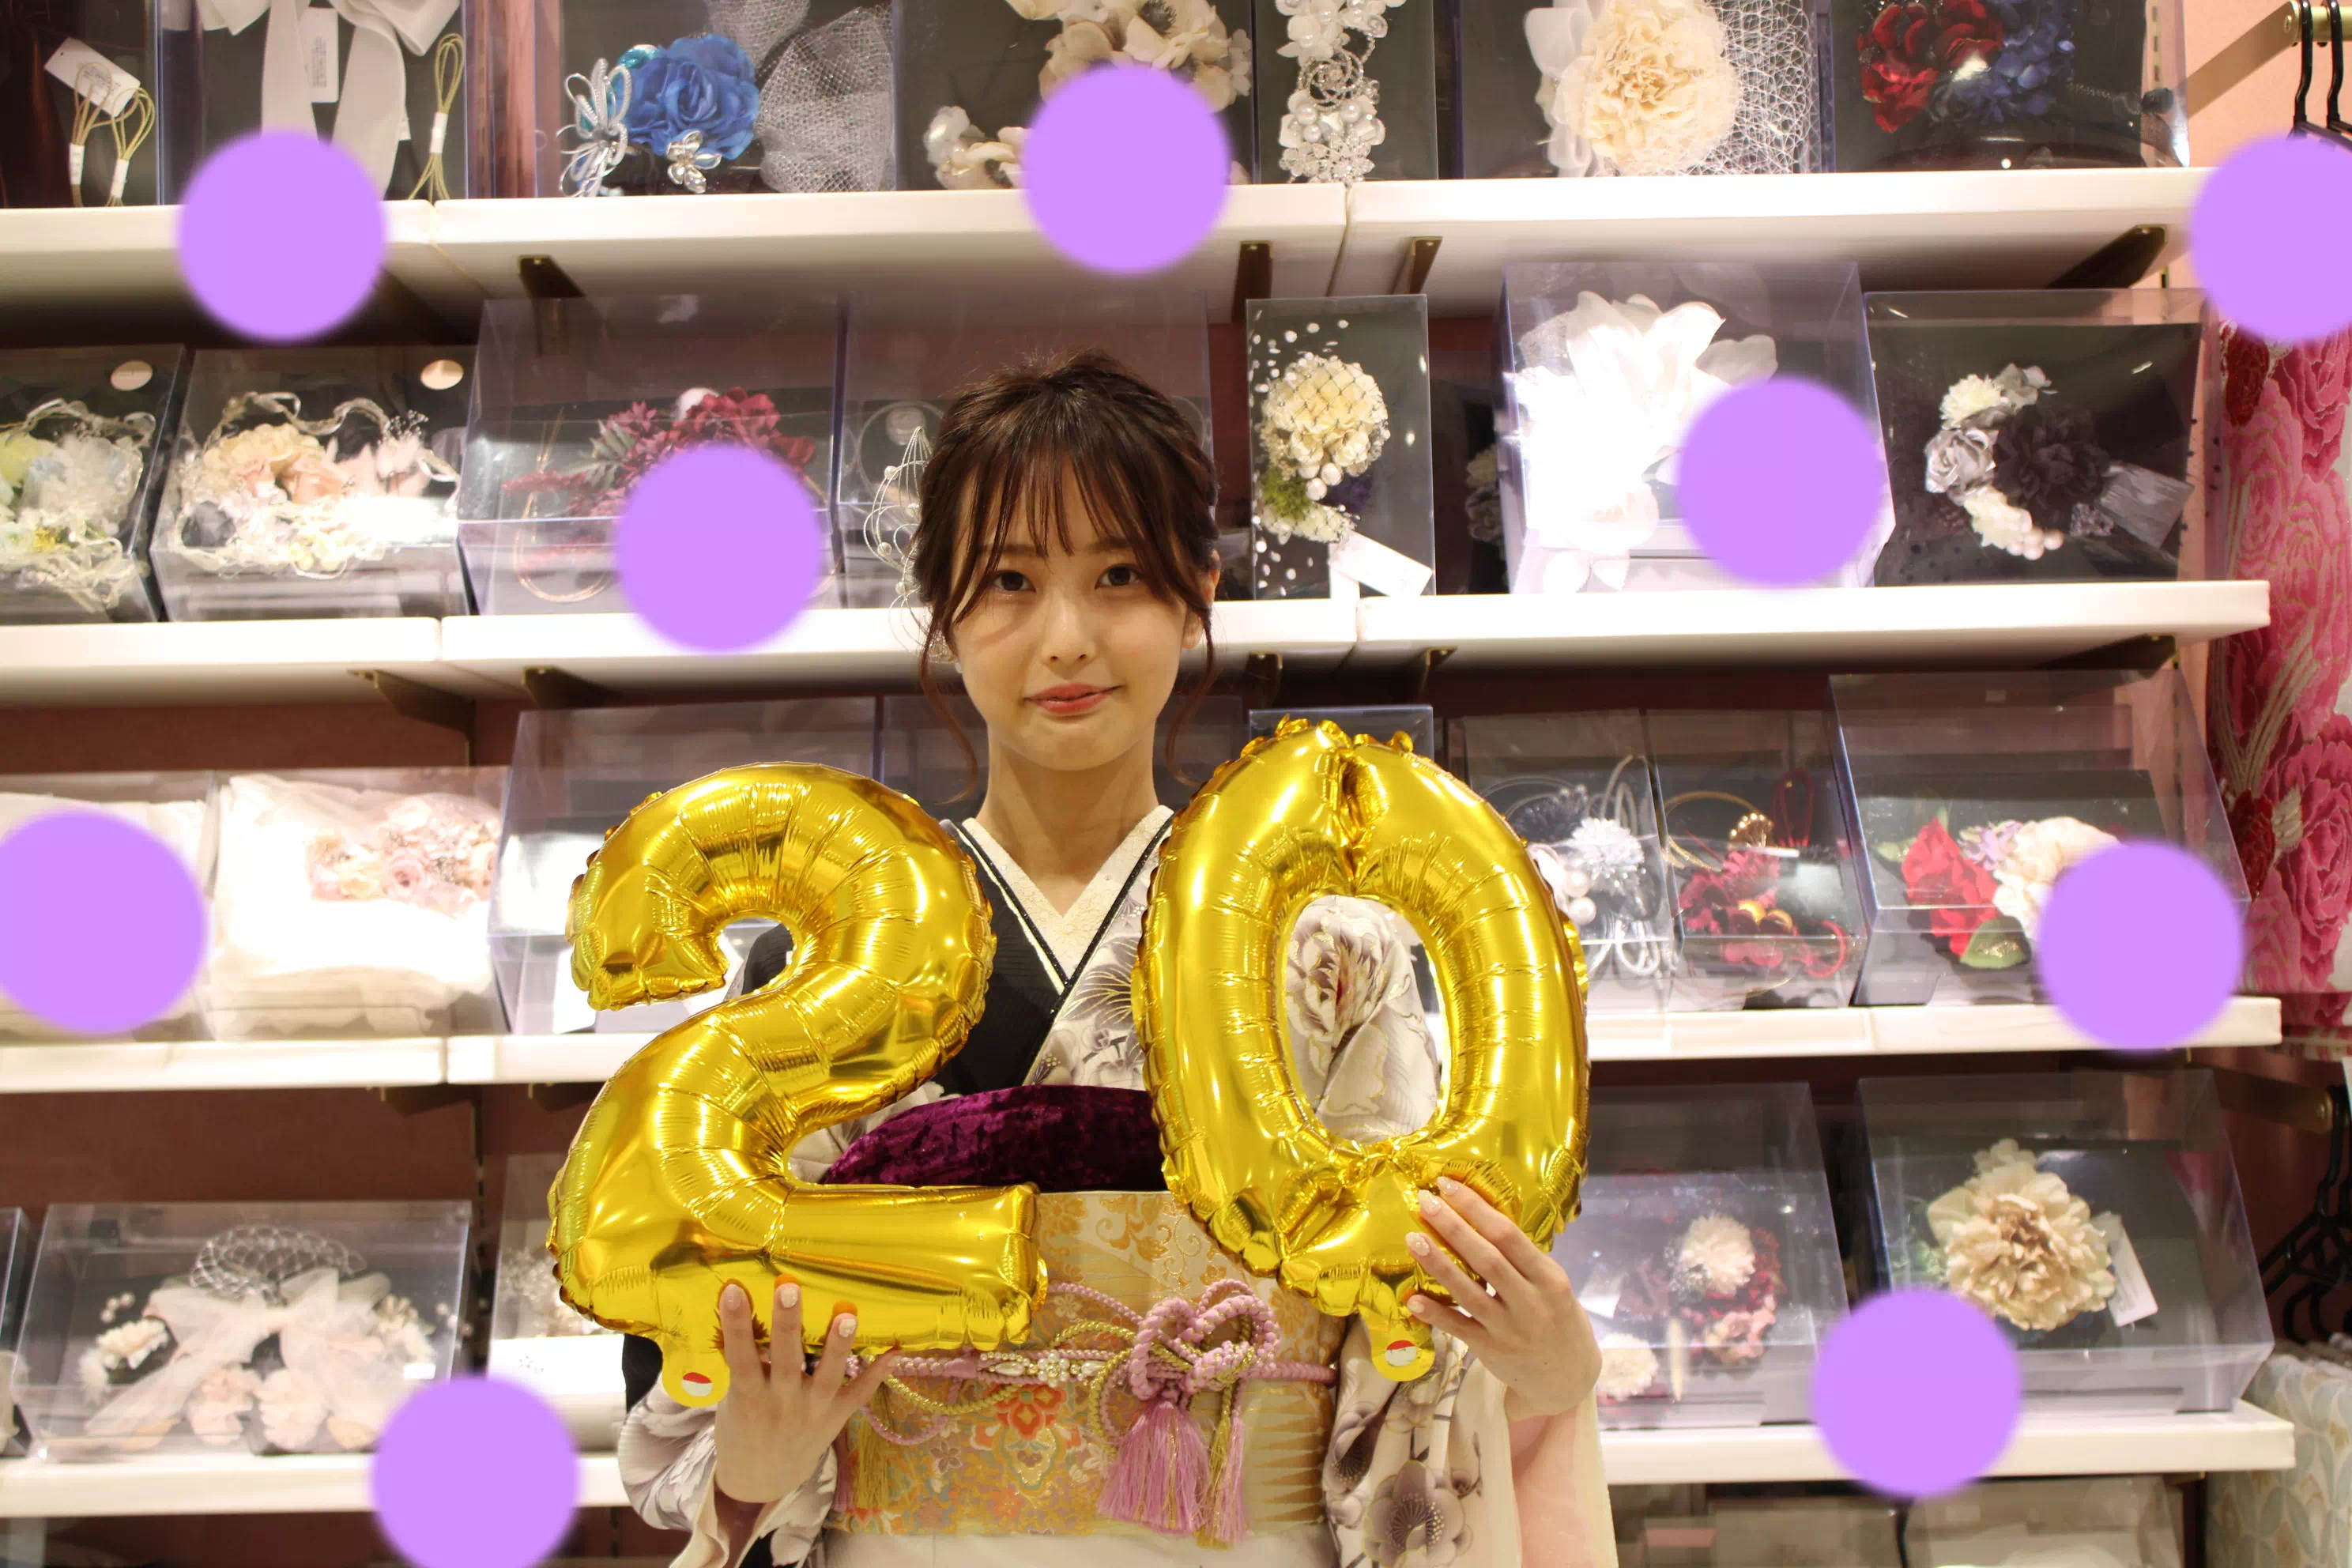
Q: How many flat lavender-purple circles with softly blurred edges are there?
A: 9